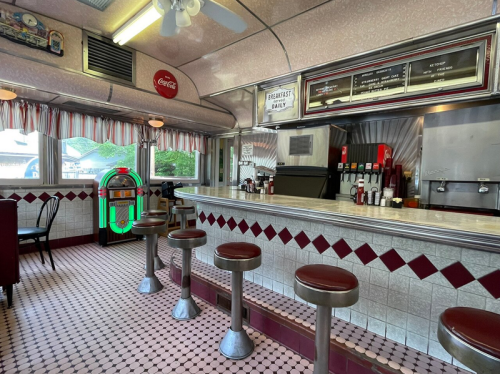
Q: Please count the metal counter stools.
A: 7